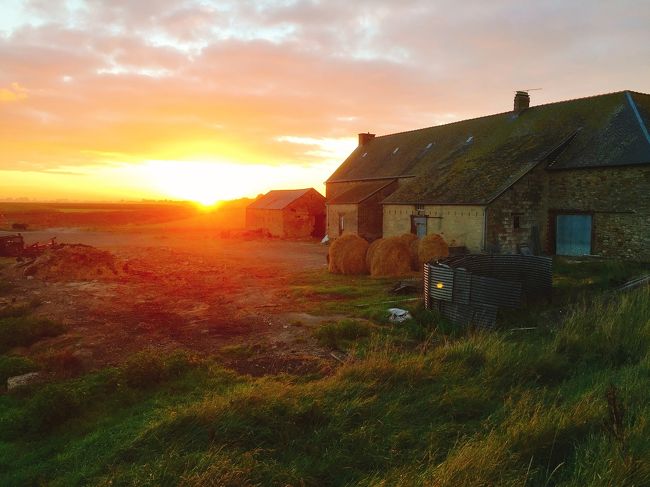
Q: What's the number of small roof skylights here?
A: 4